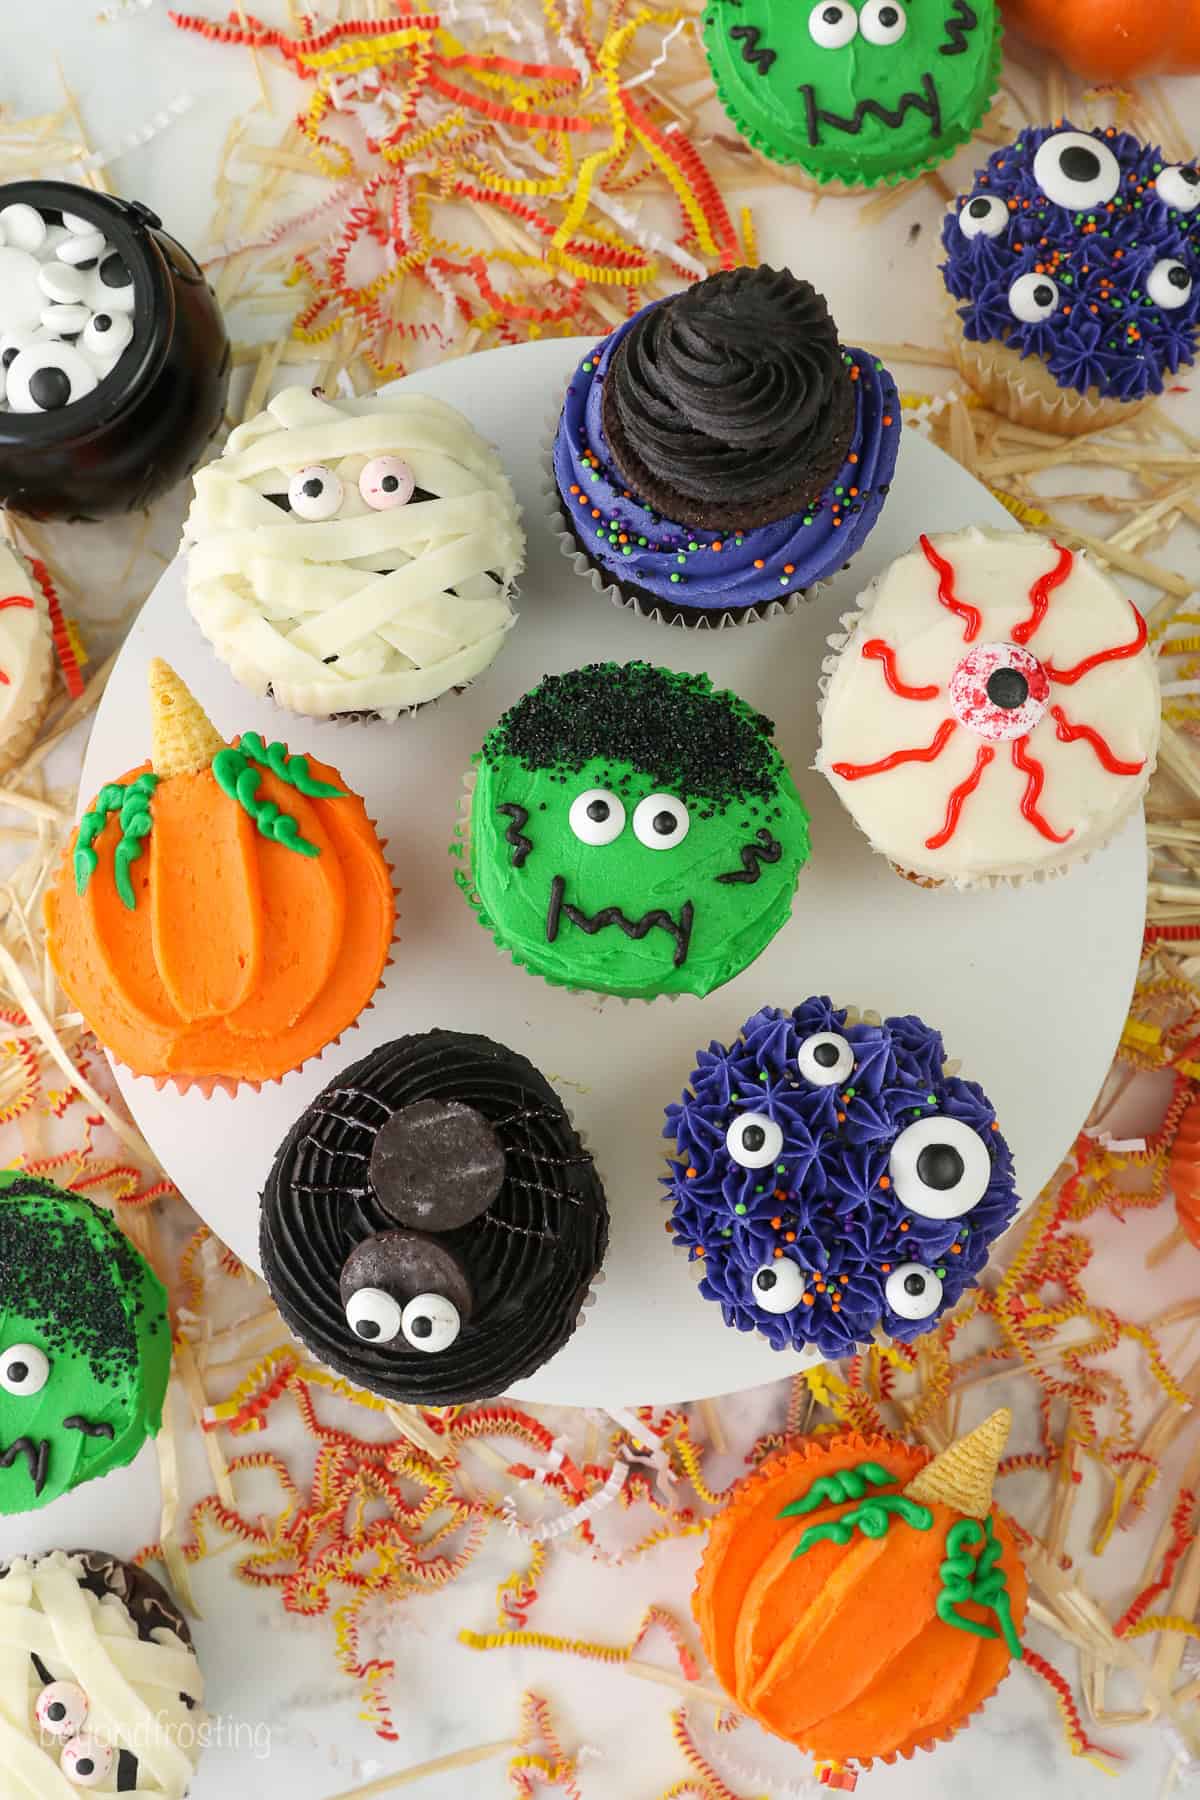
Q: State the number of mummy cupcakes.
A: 2